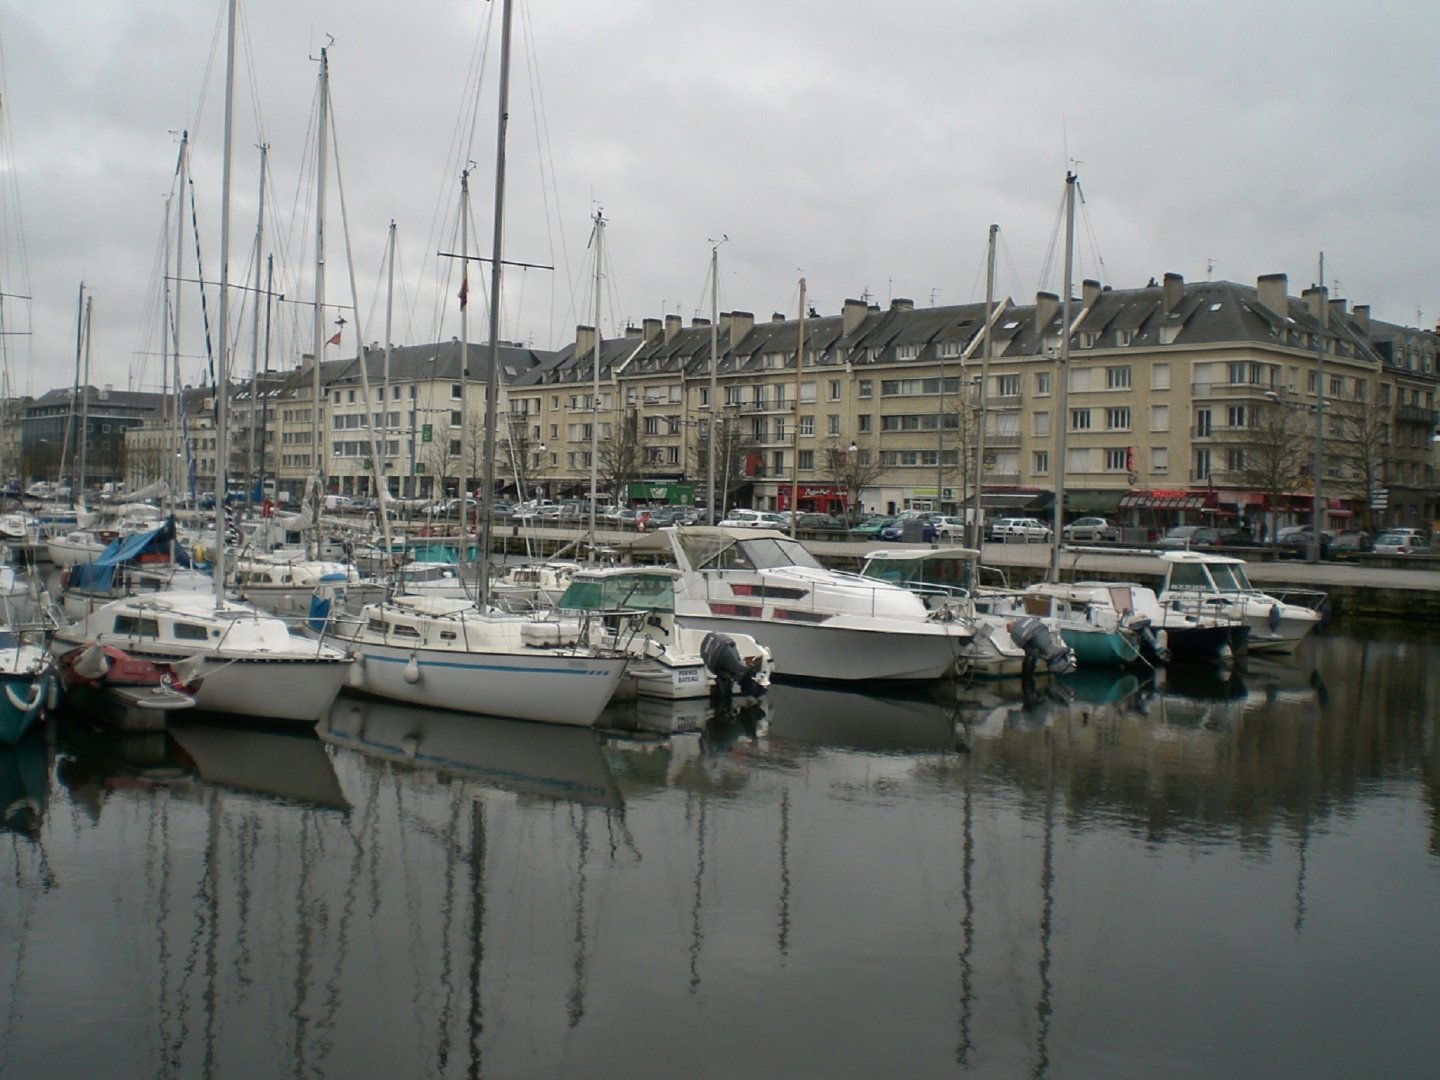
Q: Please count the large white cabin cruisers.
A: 1